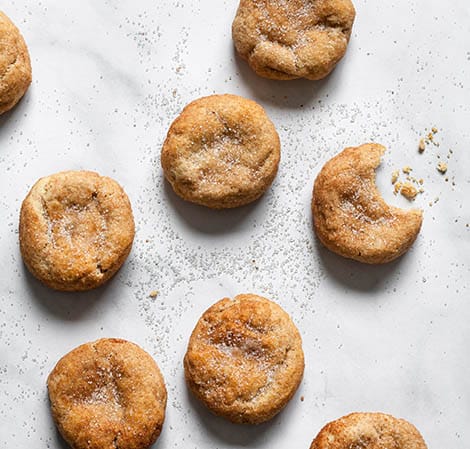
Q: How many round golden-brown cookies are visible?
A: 8